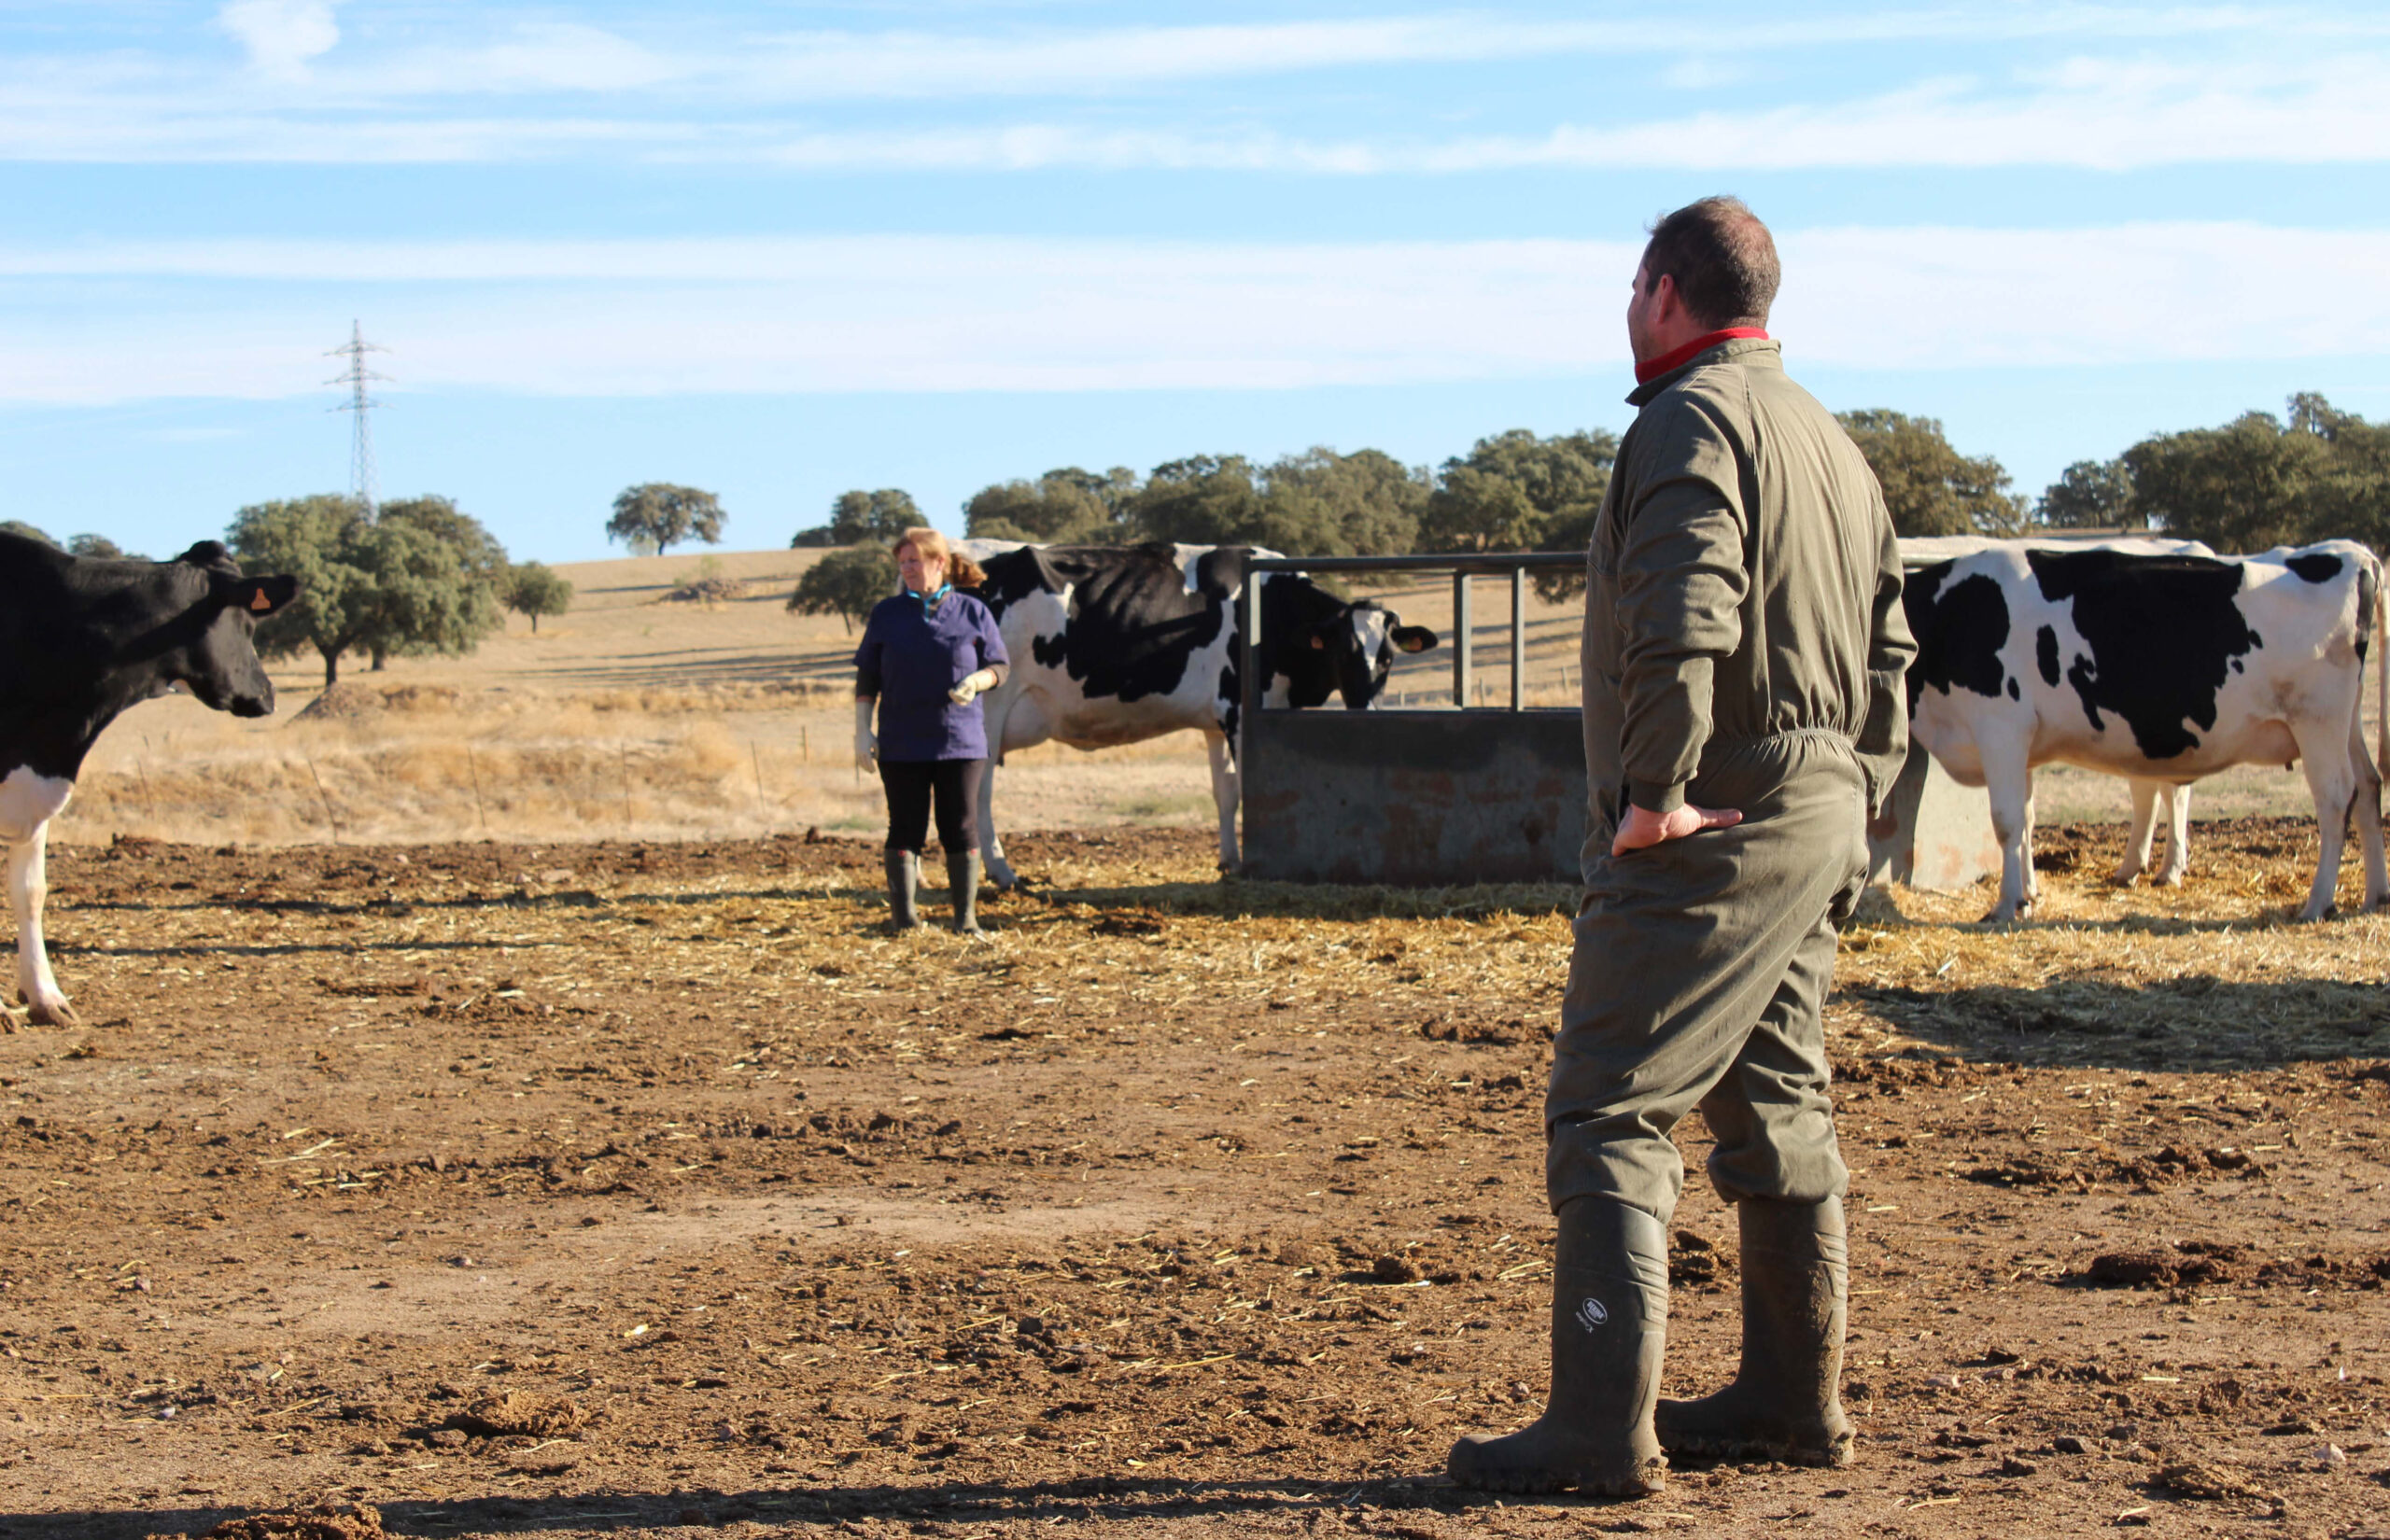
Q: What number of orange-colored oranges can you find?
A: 0